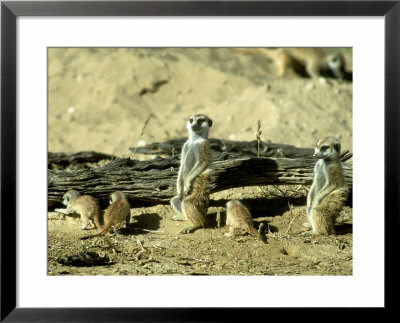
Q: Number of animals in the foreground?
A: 5